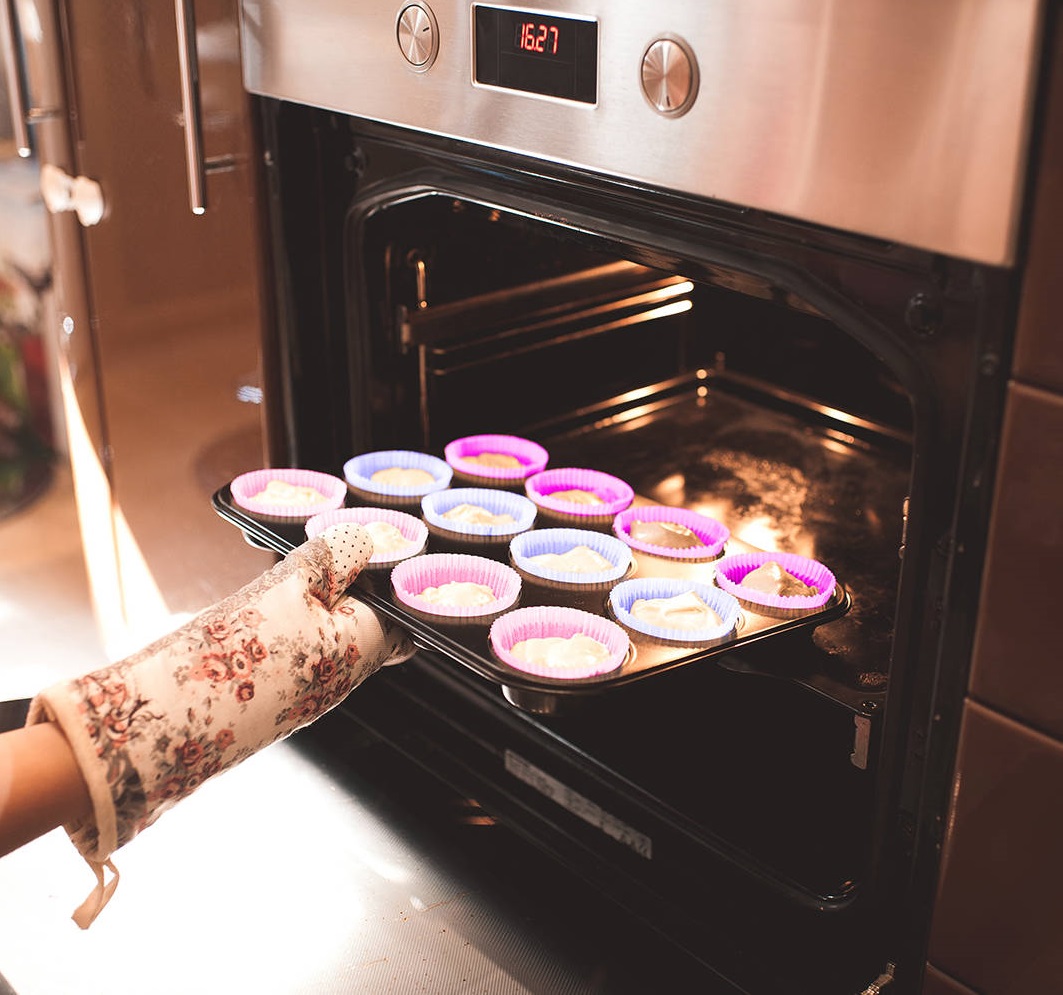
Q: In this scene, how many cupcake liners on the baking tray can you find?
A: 12